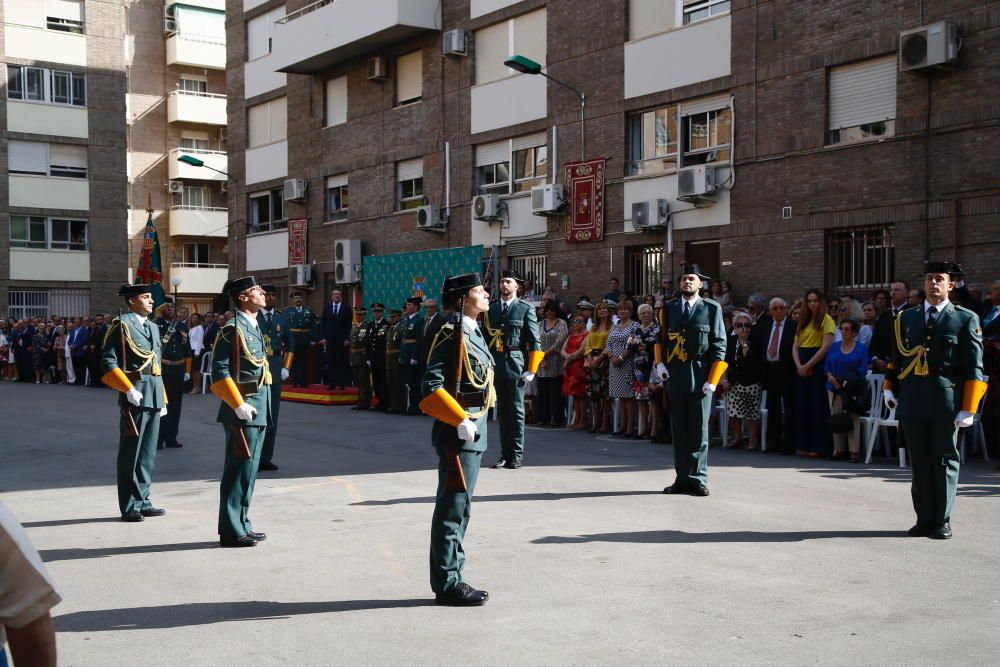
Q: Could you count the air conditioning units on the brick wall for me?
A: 11